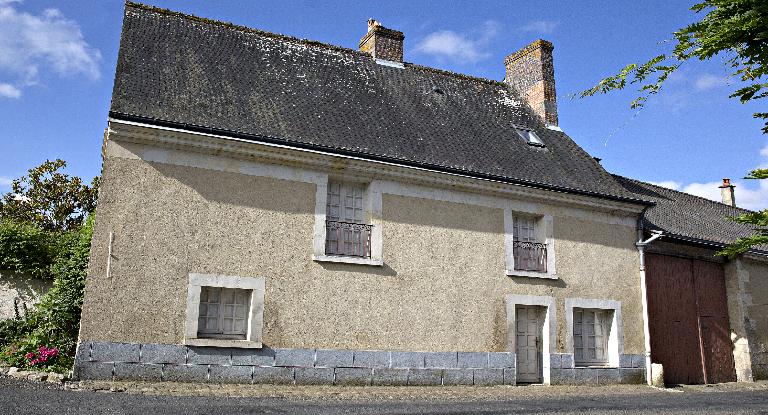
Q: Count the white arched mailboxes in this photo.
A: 0